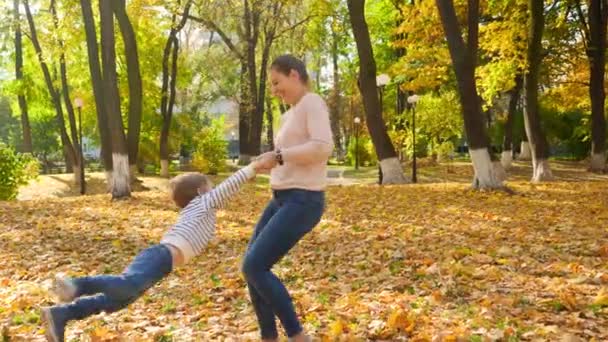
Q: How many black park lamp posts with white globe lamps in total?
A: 4